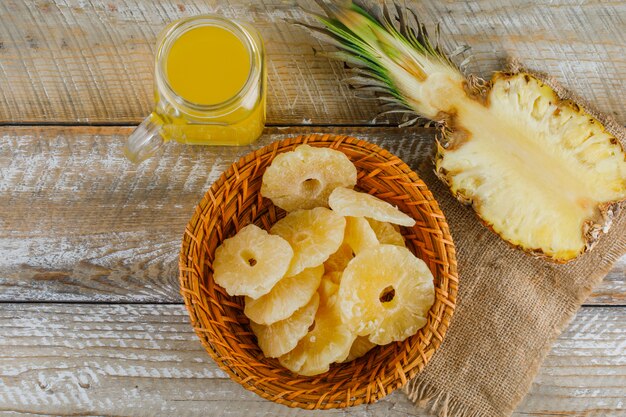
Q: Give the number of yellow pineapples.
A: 1